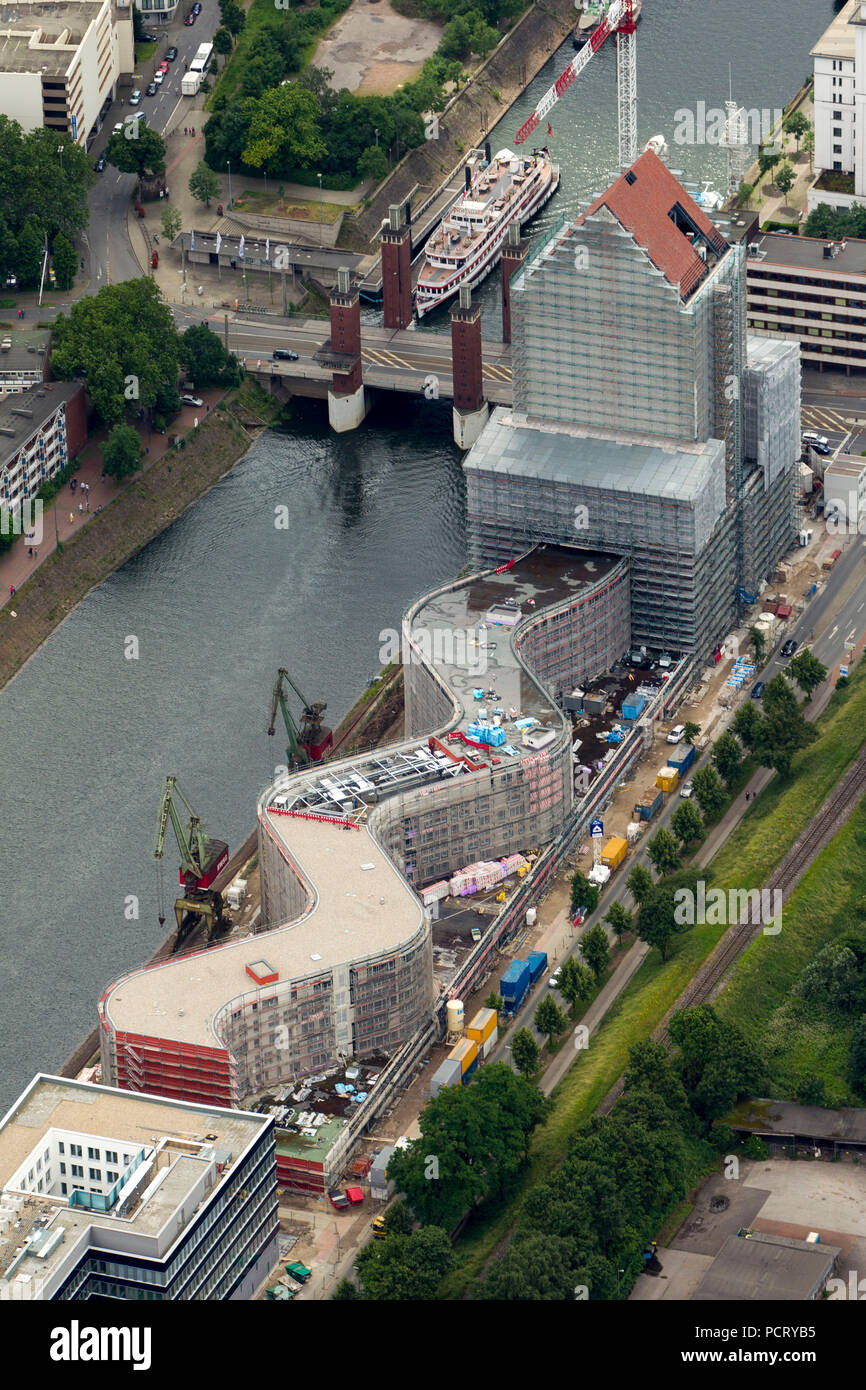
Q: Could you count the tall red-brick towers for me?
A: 4